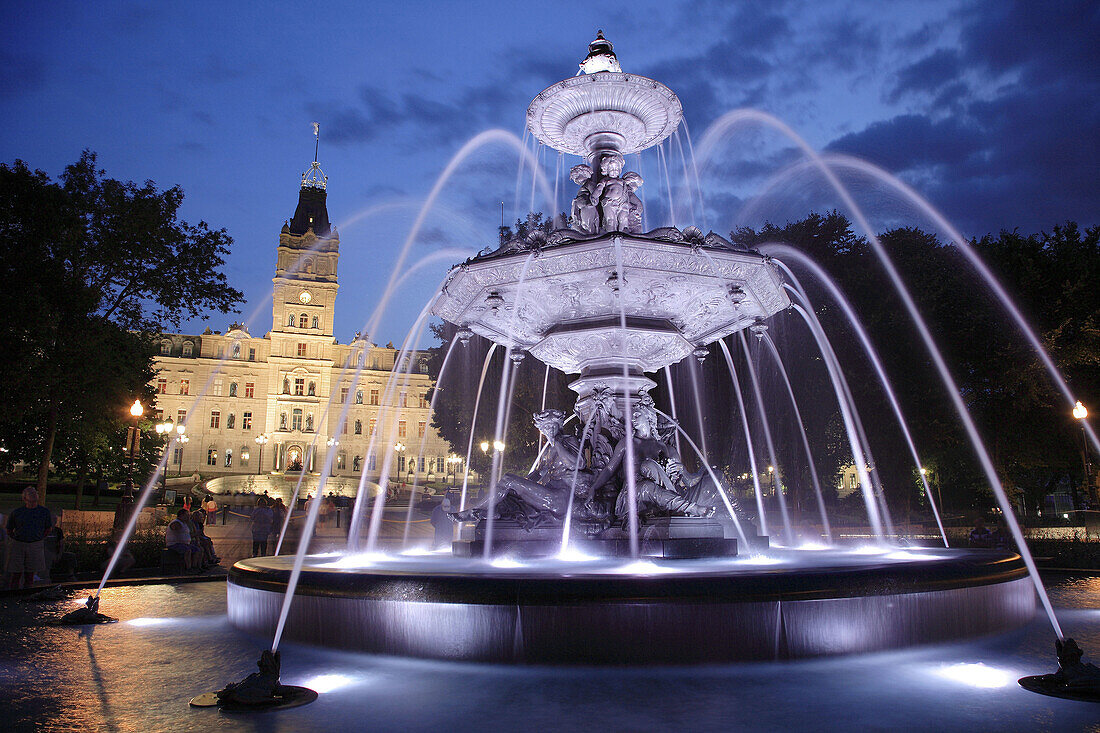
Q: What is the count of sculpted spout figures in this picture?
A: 3